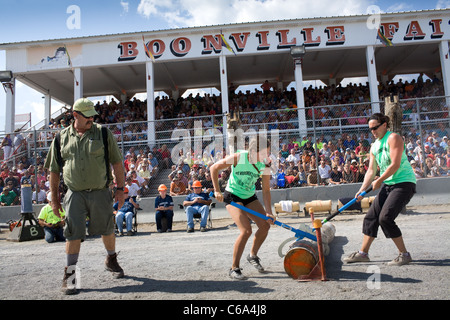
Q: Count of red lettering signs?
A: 1